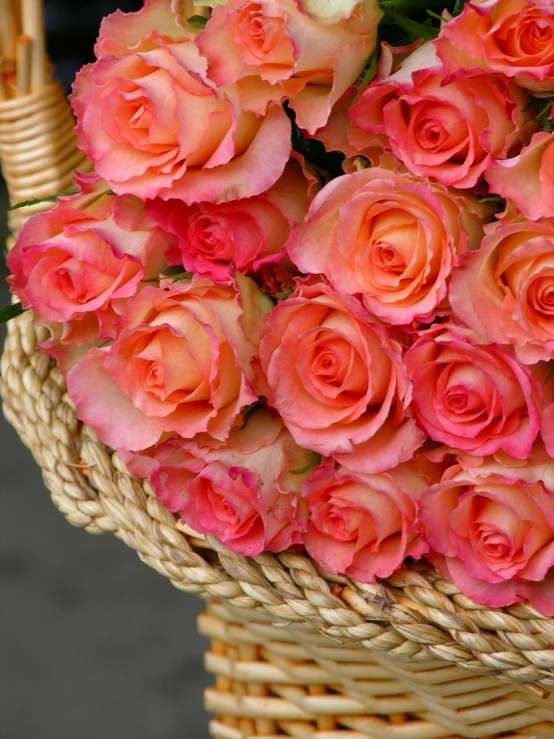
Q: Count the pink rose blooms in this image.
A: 15